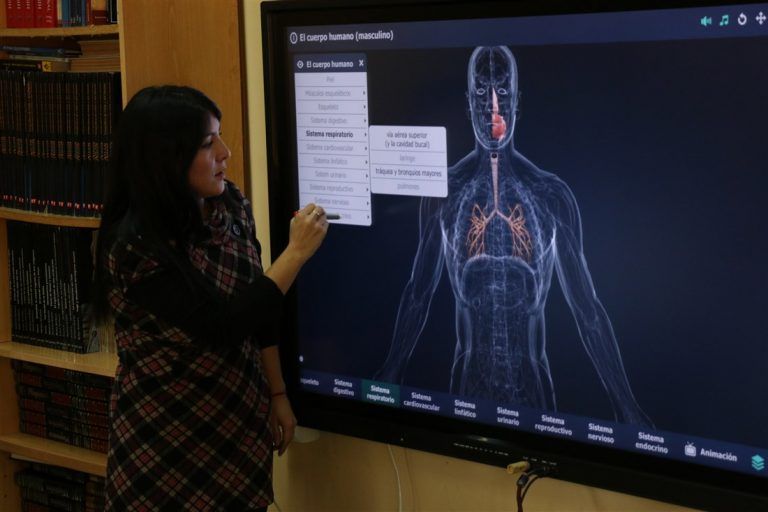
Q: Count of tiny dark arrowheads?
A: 10